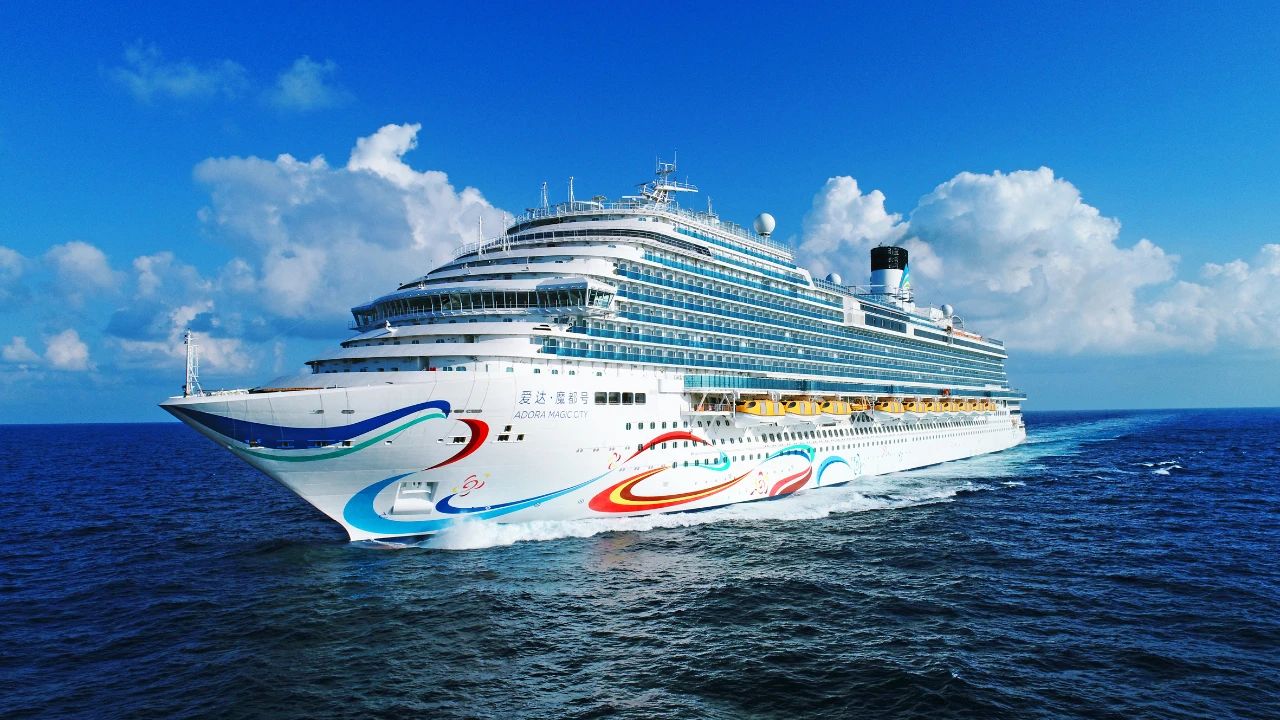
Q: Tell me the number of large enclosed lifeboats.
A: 10